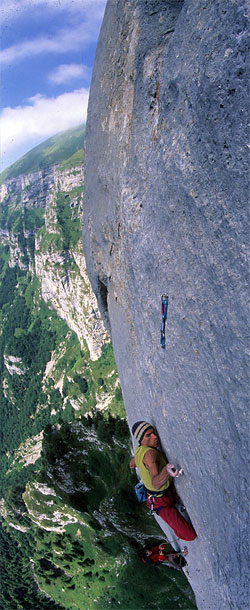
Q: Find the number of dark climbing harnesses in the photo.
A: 1